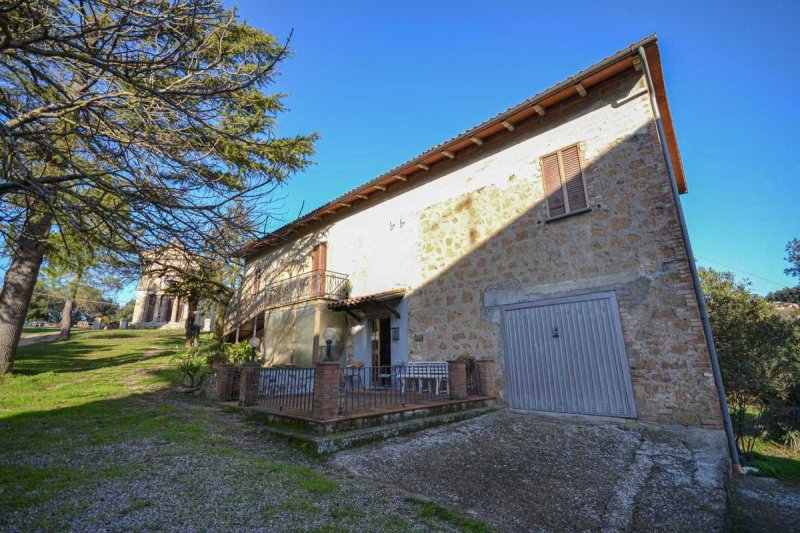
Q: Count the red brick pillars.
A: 5